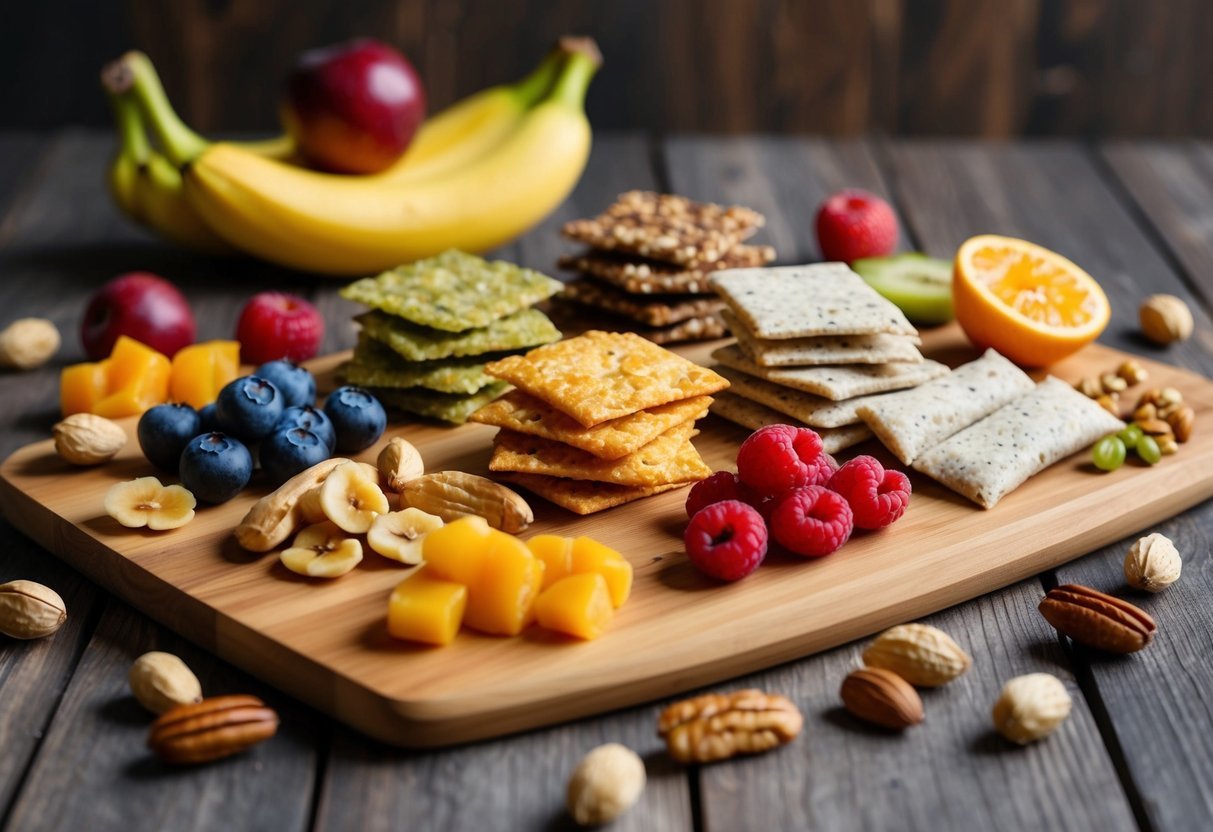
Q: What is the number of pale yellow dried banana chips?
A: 4